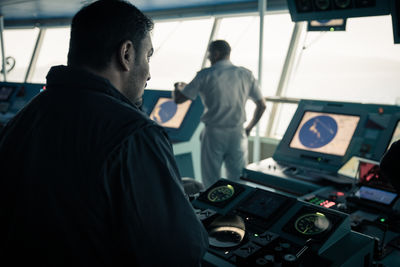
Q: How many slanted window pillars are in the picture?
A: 3